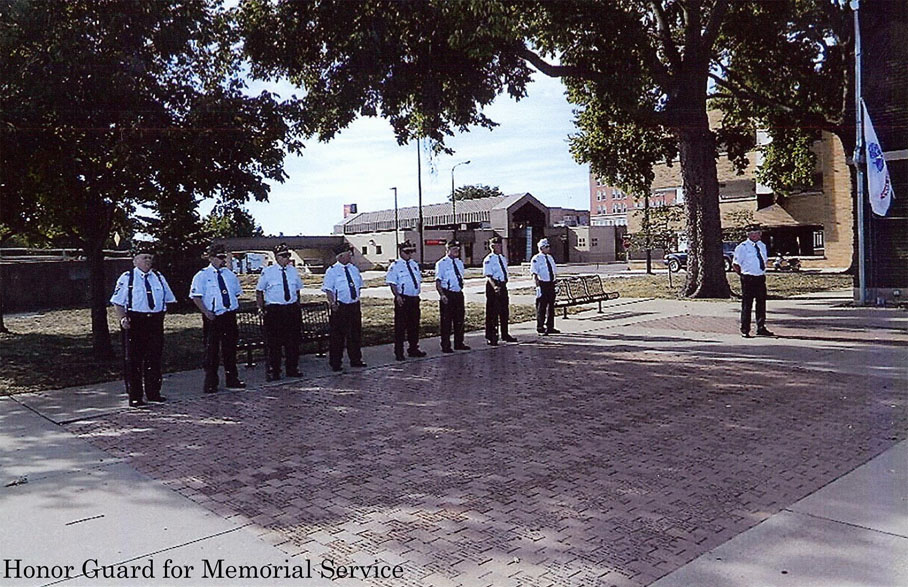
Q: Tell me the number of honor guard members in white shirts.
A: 9